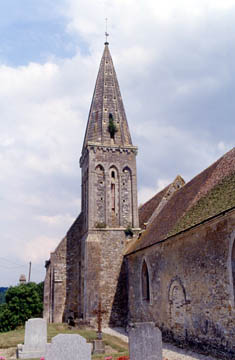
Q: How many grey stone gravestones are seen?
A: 3